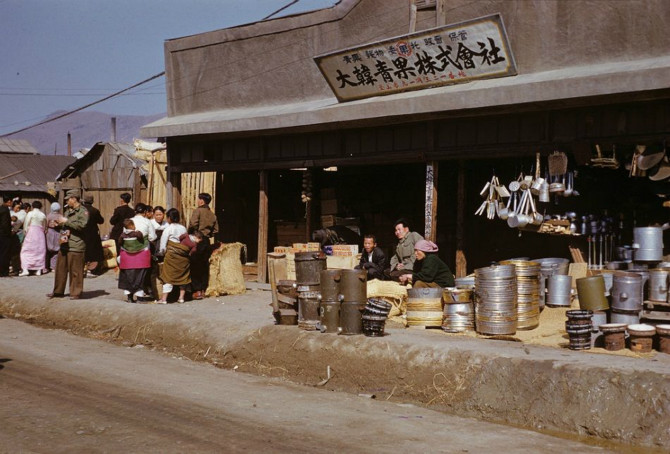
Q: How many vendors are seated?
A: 3